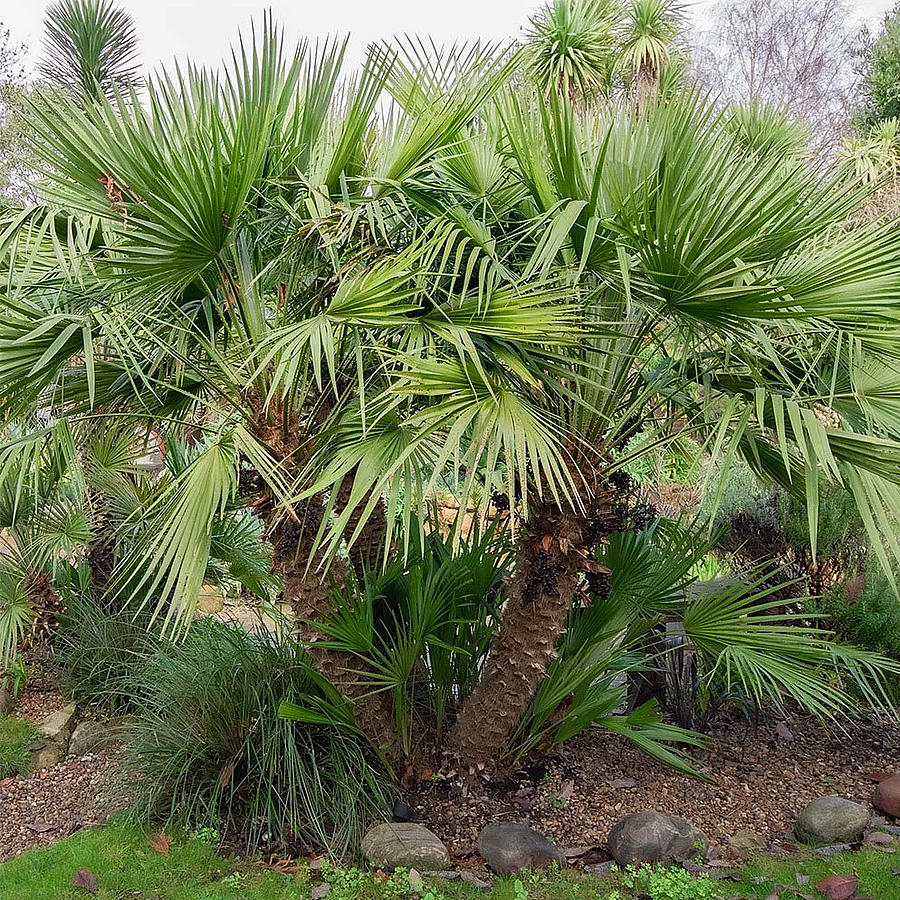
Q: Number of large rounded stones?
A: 5